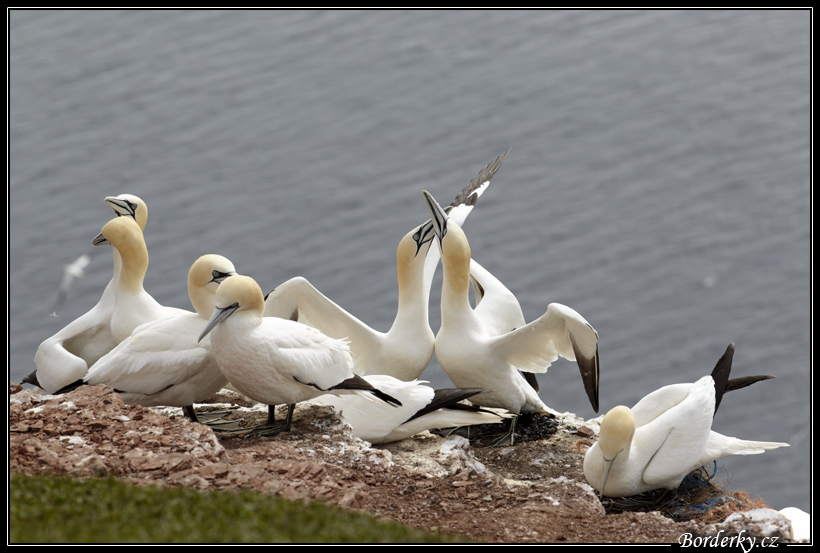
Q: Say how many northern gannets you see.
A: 8